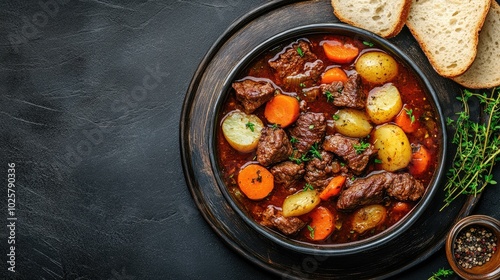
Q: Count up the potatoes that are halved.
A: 2